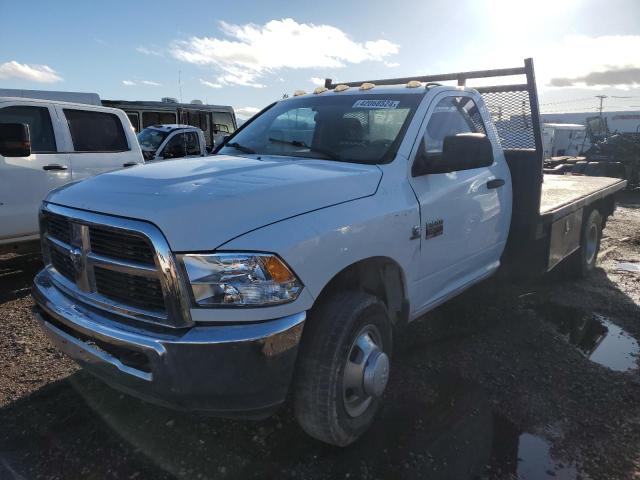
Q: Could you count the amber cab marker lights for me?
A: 5